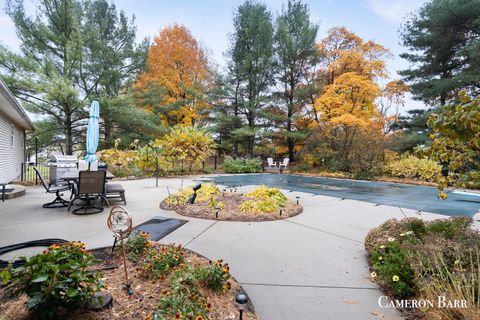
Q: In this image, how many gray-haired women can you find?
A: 0